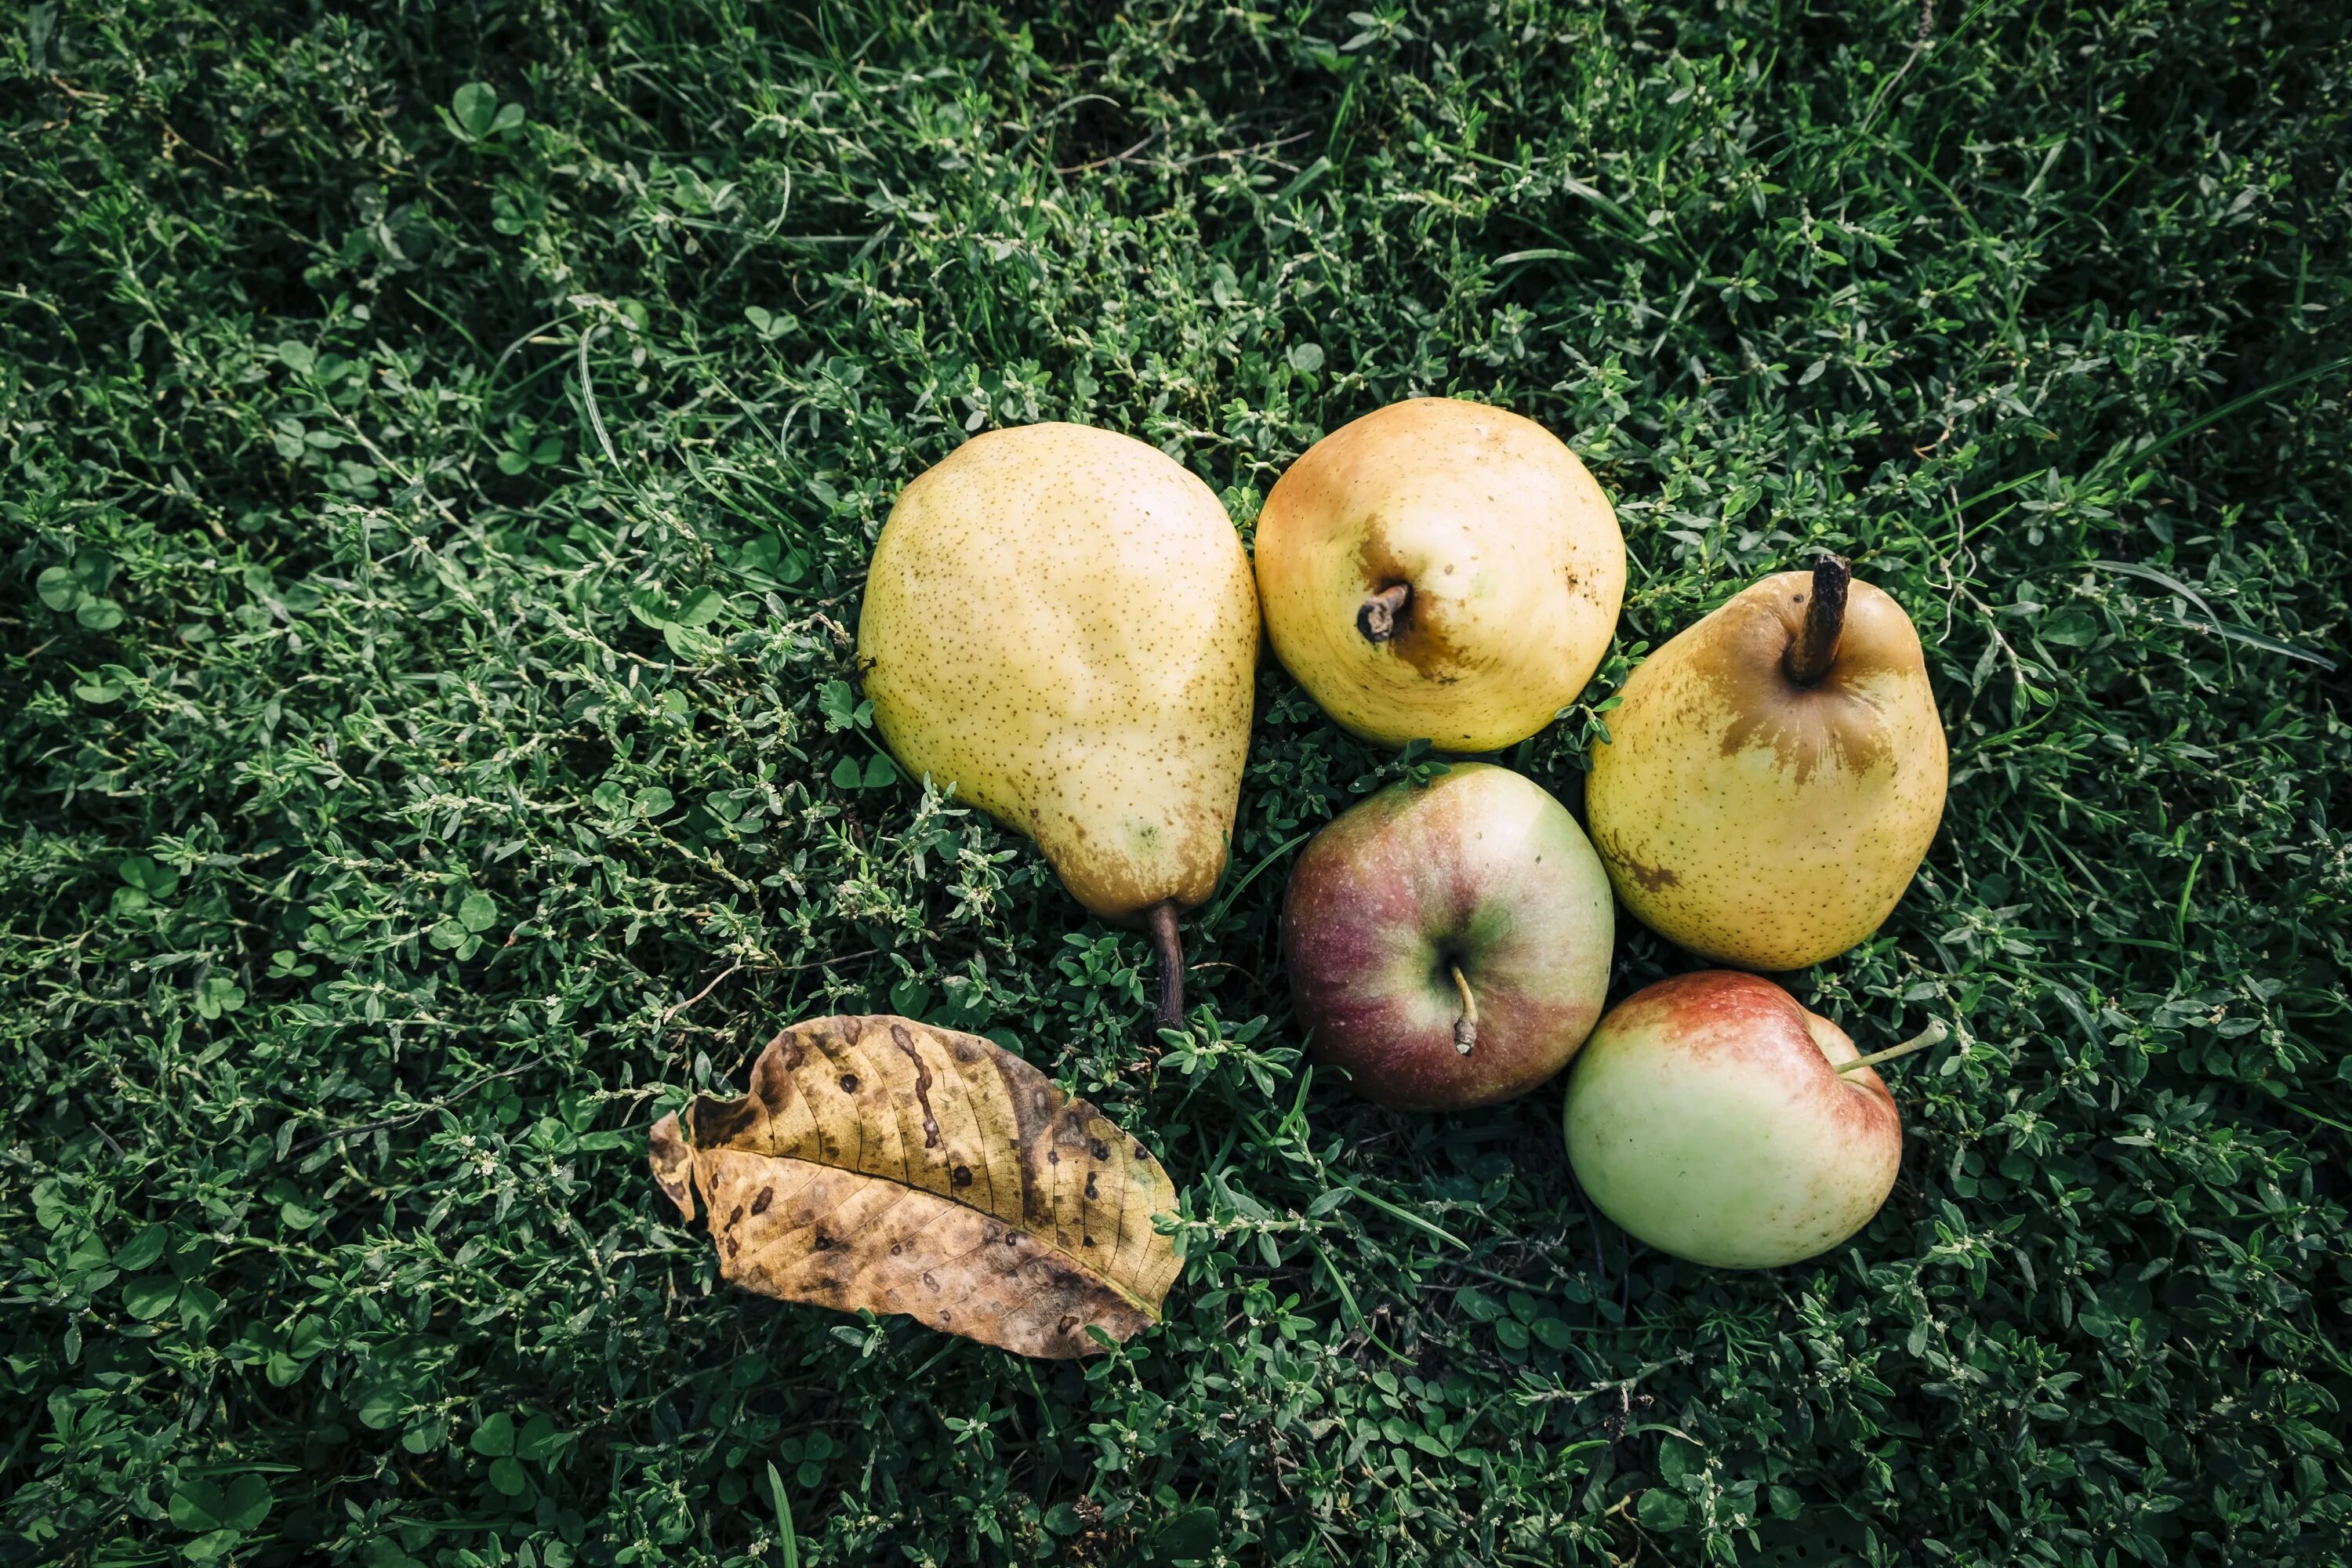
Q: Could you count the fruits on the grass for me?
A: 5